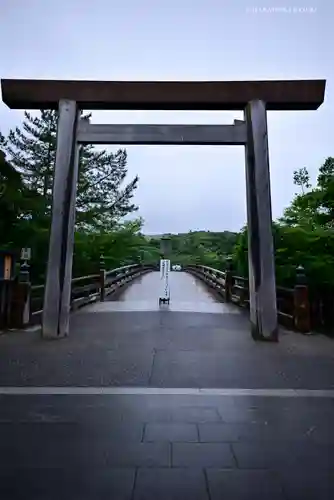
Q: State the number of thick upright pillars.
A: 2